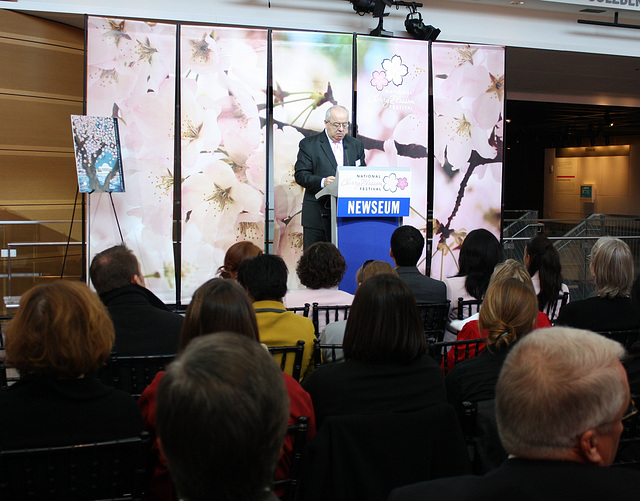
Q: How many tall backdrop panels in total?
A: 5